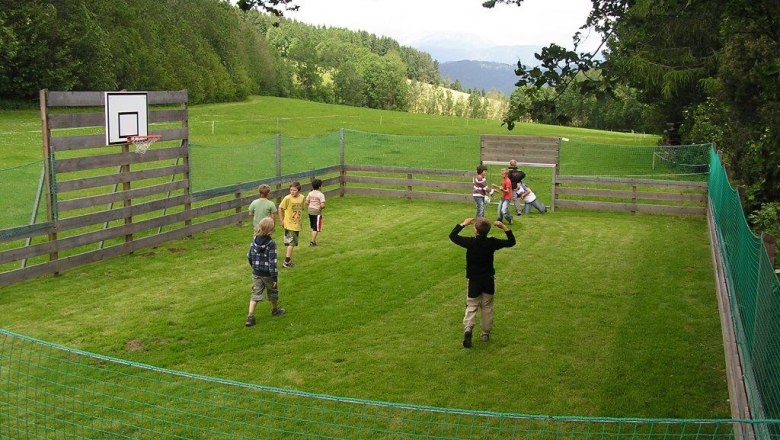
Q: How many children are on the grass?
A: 9